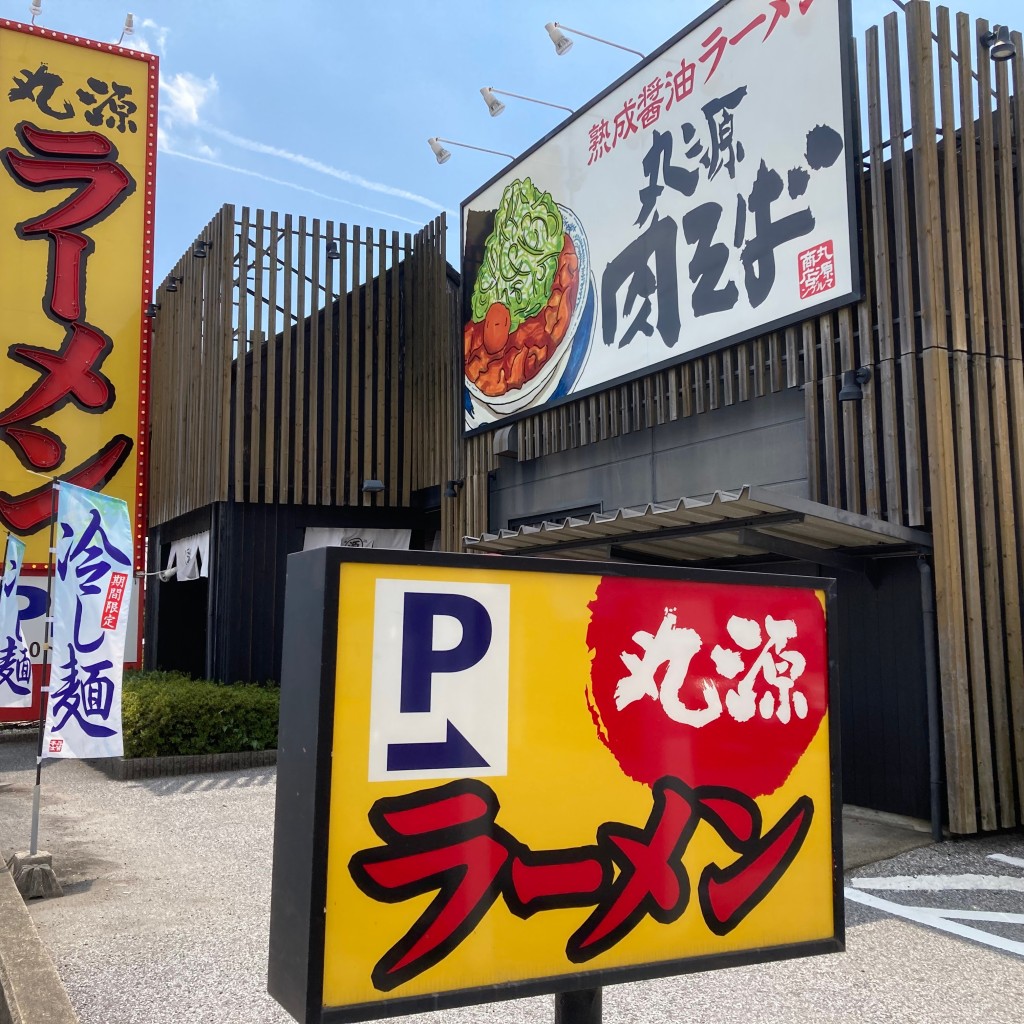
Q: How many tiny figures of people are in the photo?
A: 0